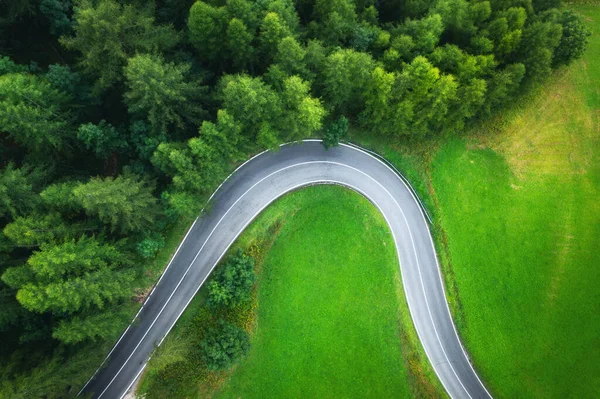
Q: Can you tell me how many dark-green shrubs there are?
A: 2